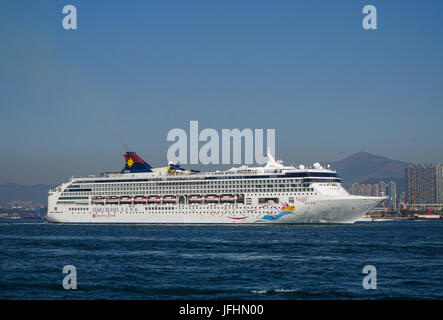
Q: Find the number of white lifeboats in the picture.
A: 9